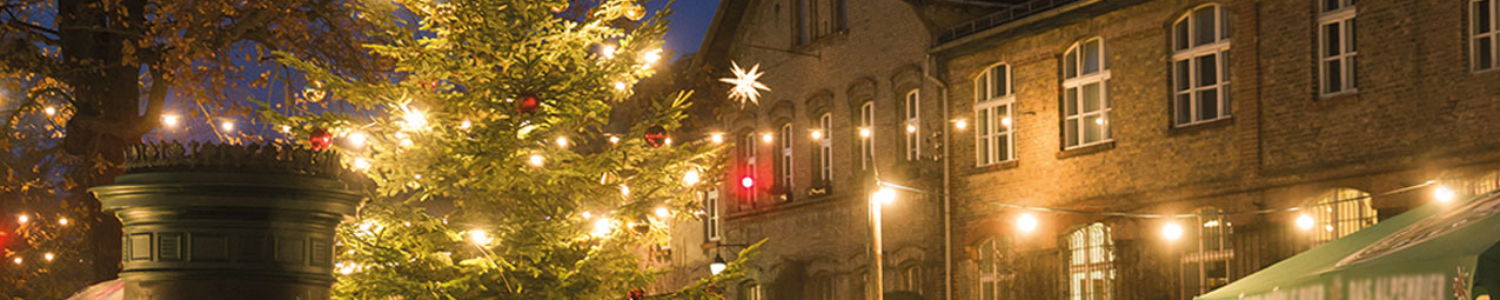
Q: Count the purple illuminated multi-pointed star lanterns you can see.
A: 0